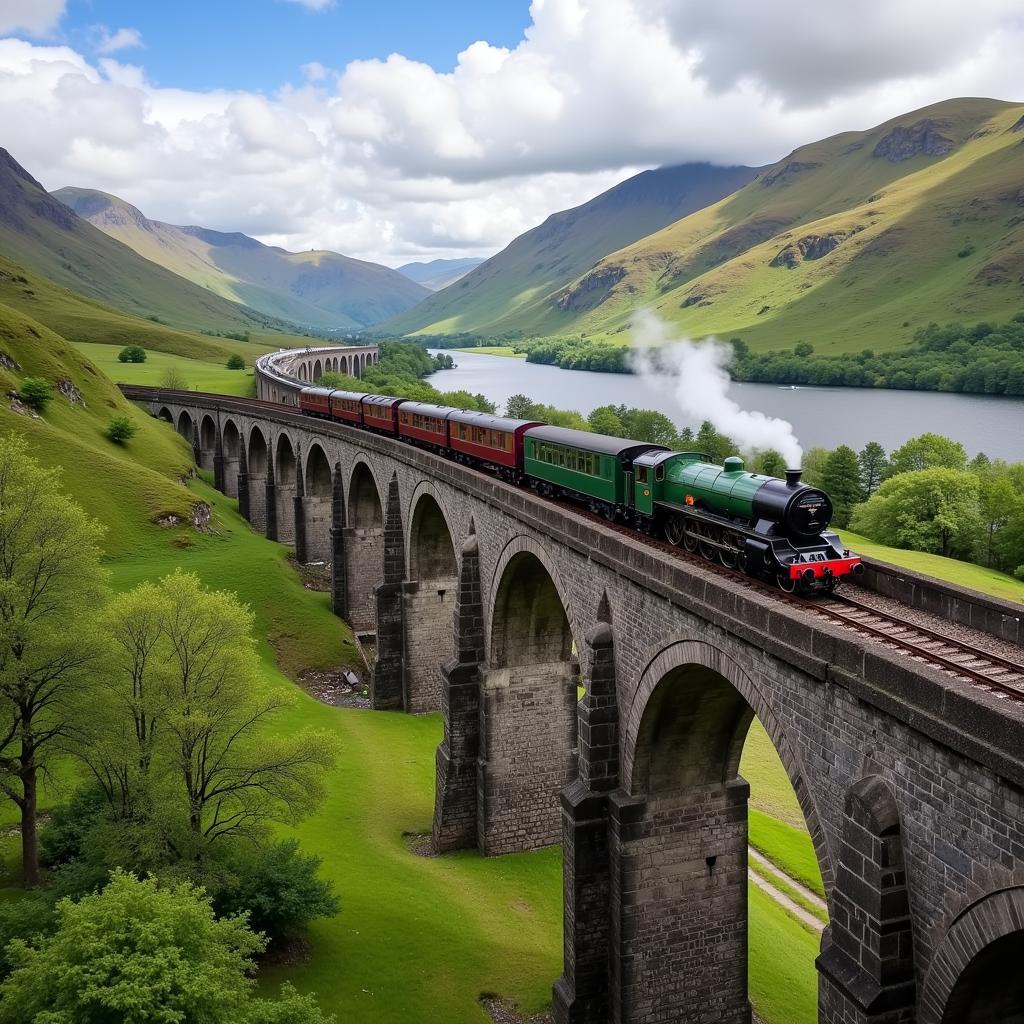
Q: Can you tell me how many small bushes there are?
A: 4